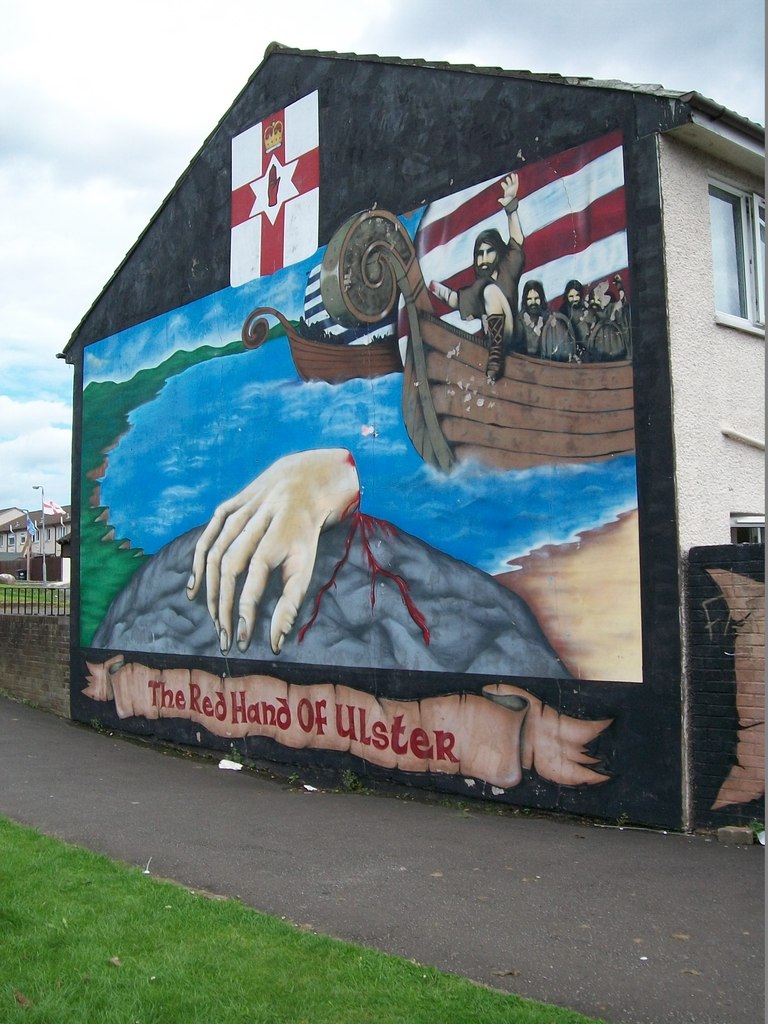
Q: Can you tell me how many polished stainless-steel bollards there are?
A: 0